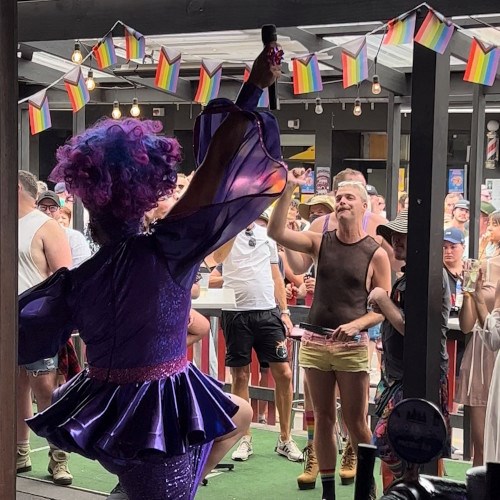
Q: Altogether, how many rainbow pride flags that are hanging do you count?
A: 12